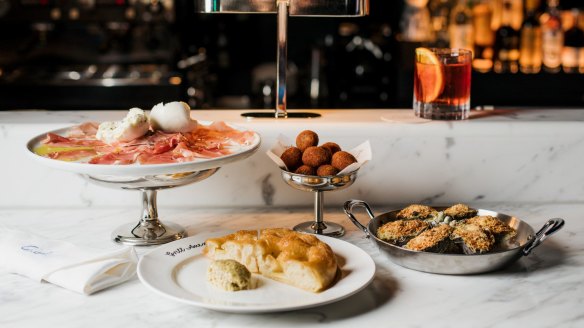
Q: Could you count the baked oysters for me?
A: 6